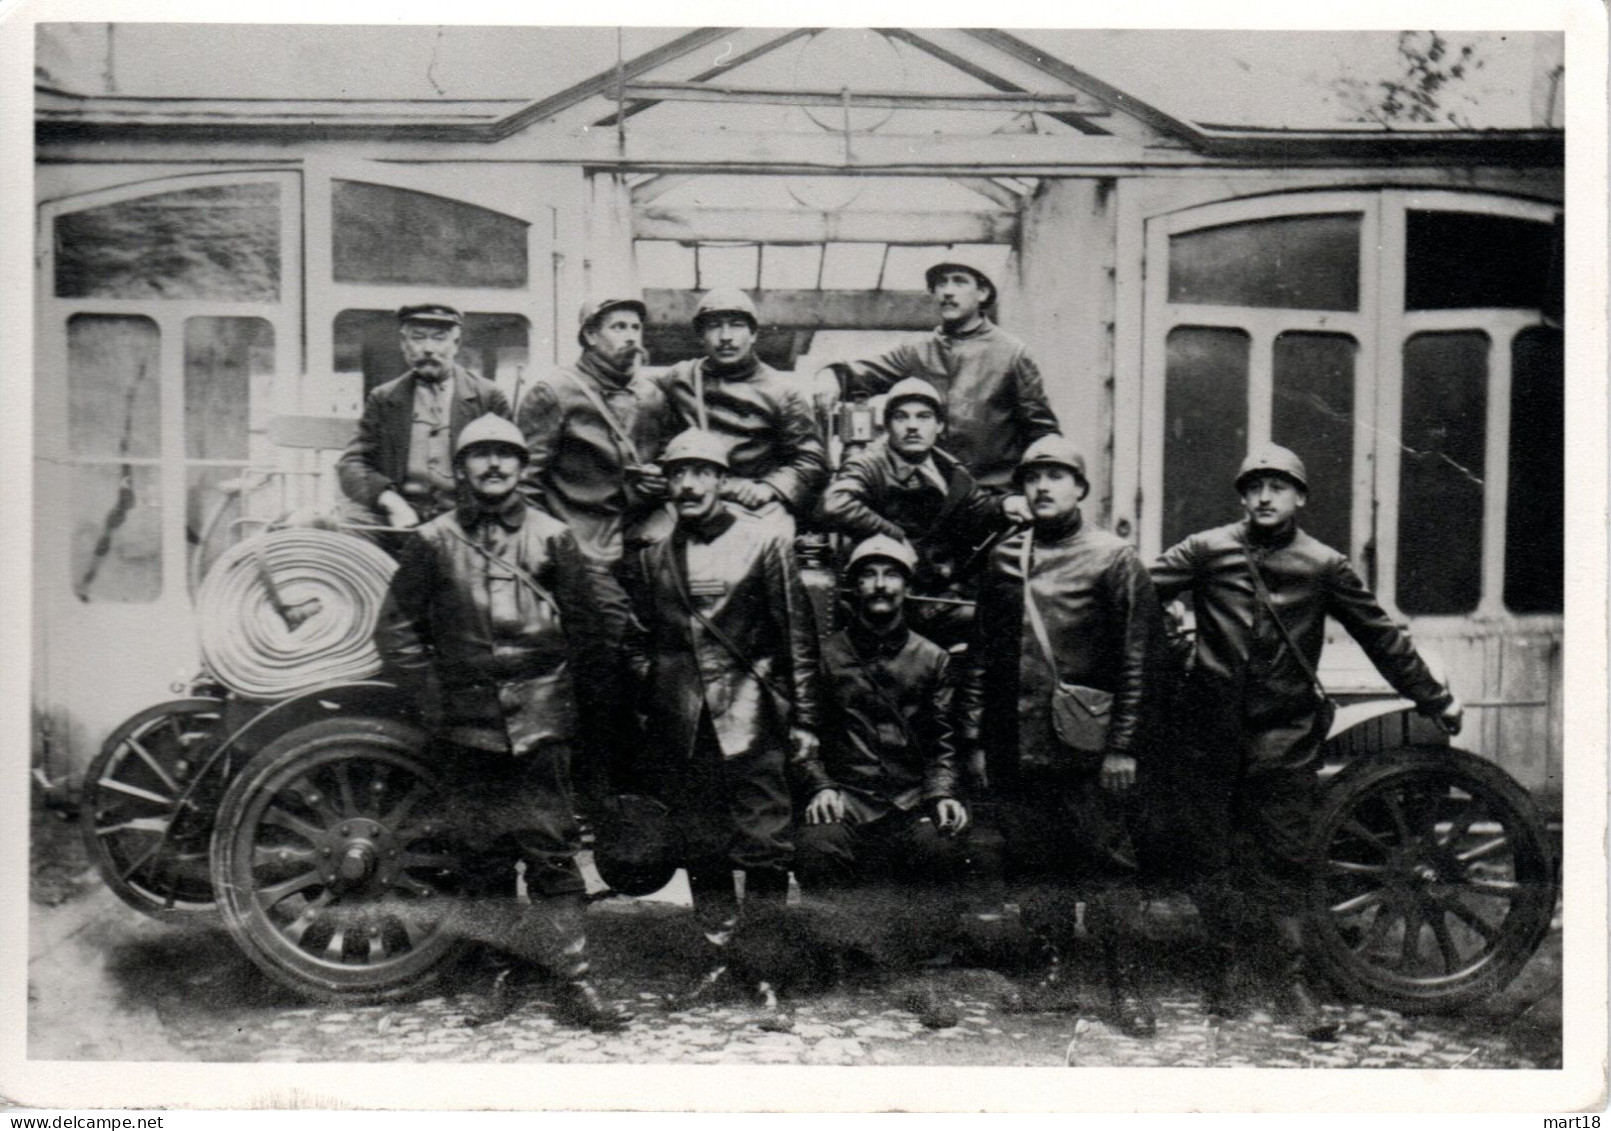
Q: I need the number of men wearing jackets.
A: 10